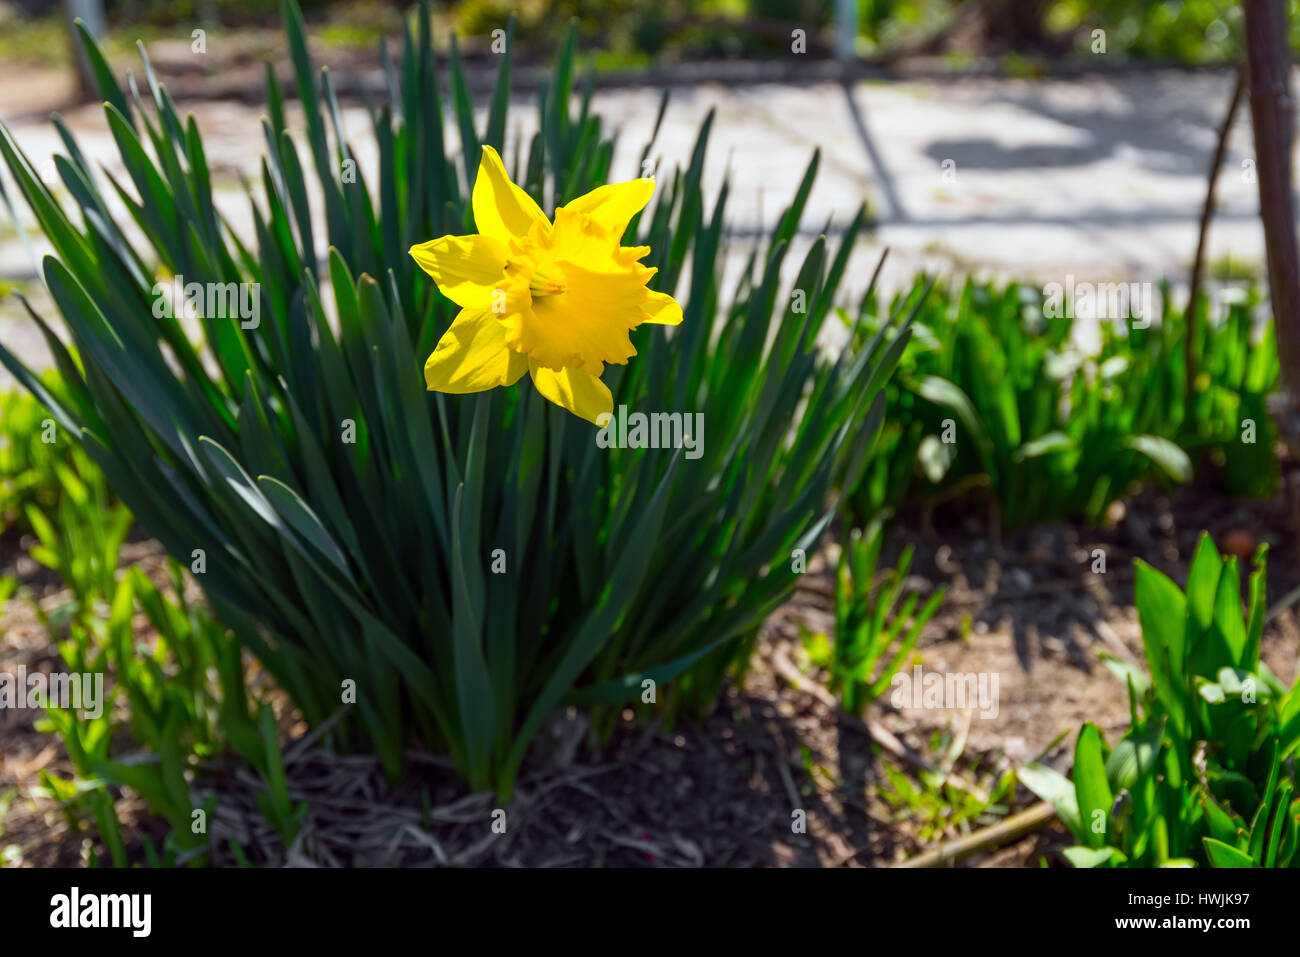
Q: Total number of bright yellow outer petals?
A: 6